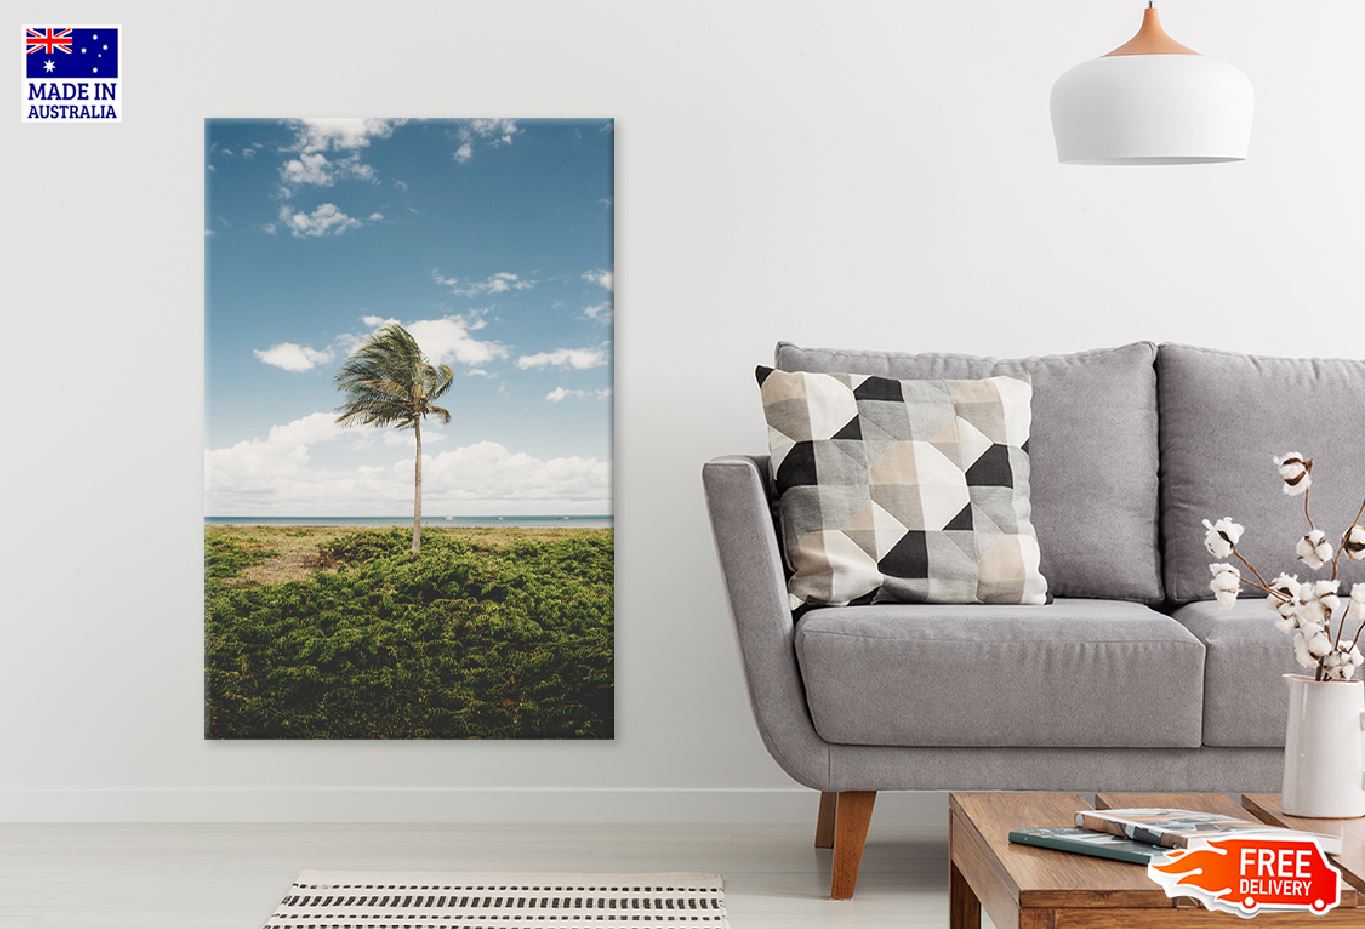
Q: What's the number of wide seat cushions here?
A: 2